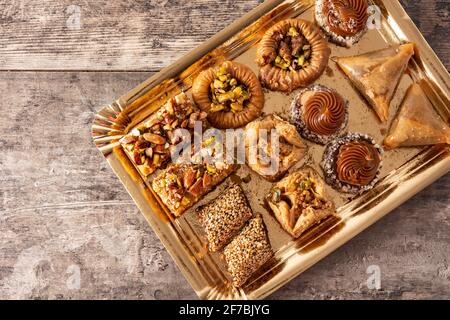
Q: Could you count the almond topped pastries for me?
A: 2